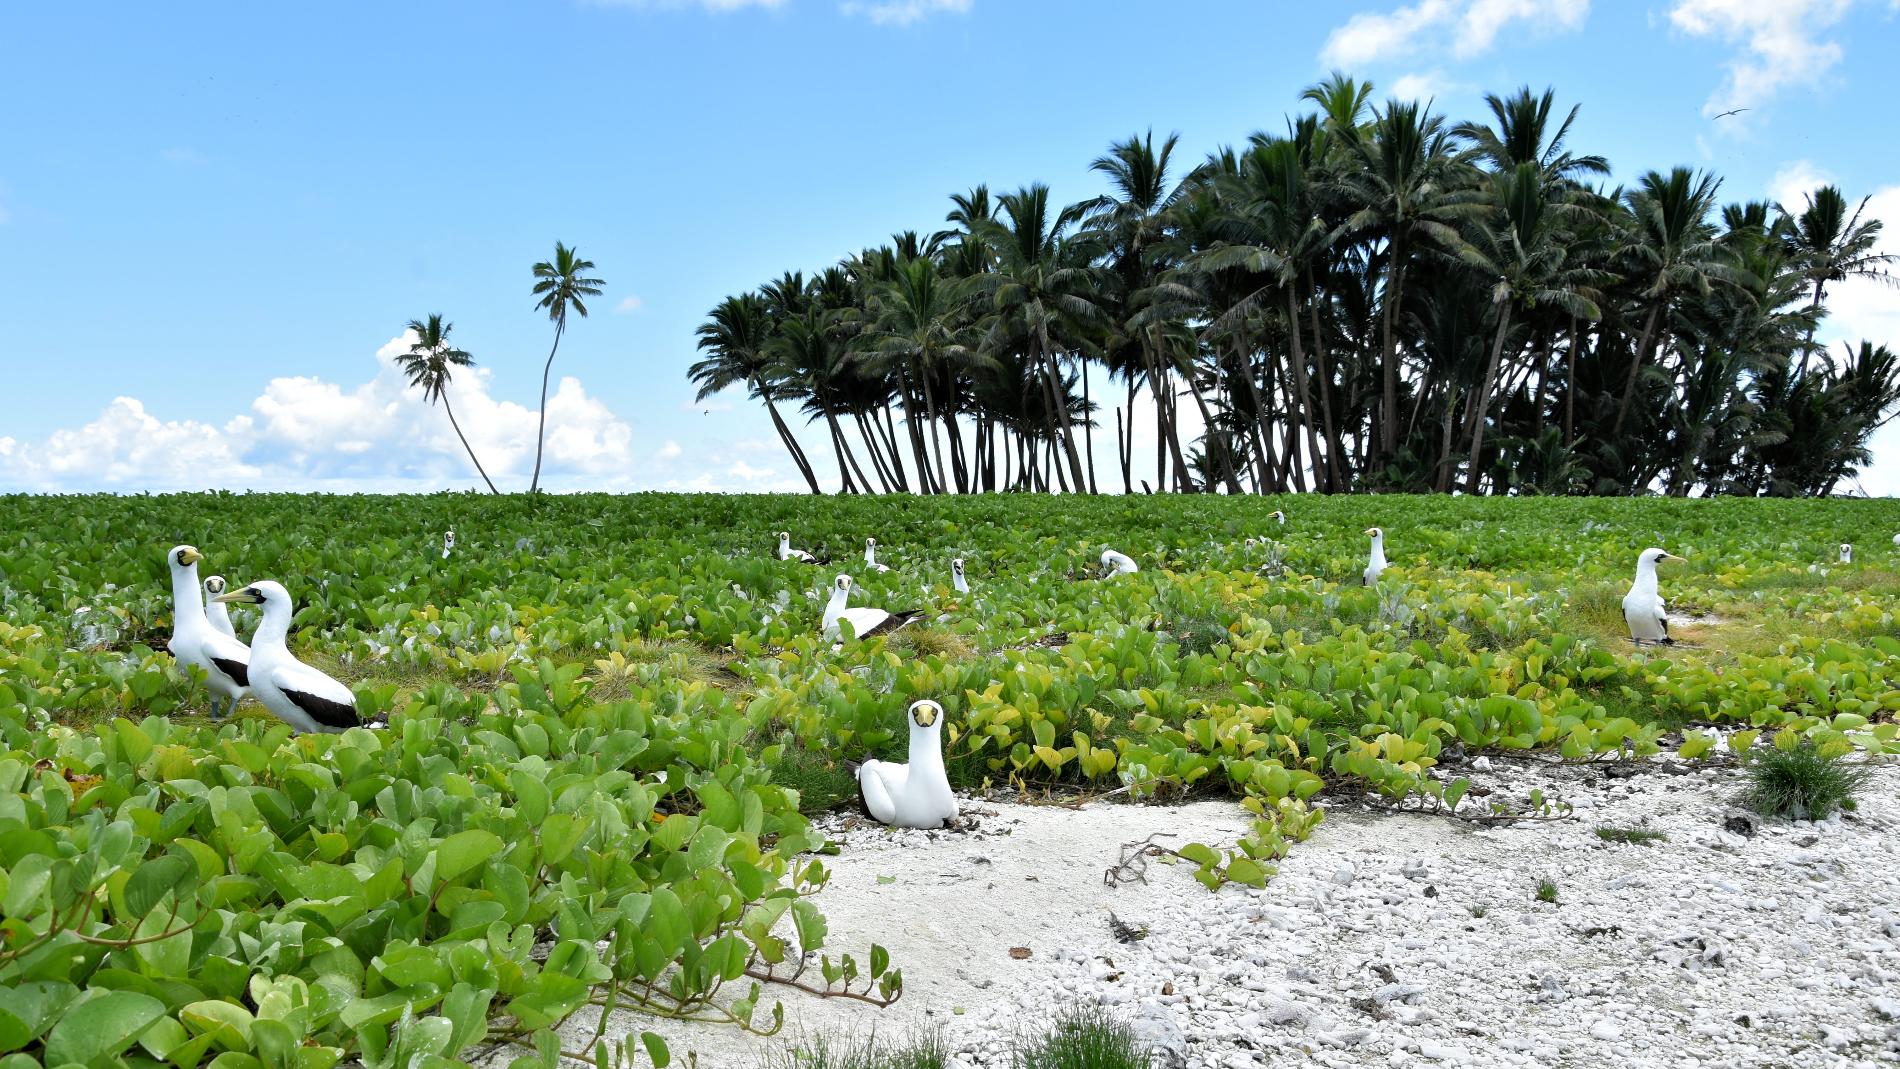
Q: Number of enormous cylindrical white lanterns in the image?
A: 0